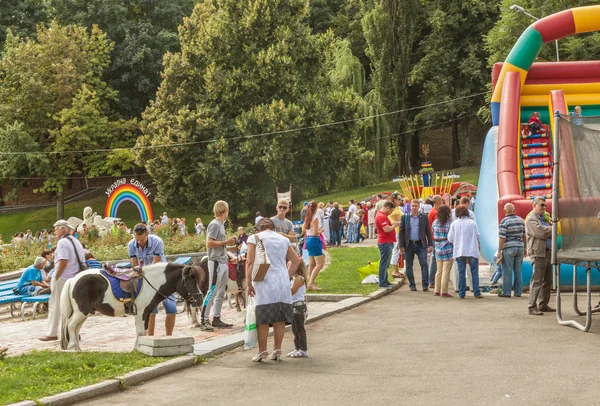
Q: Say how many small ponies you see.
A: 2